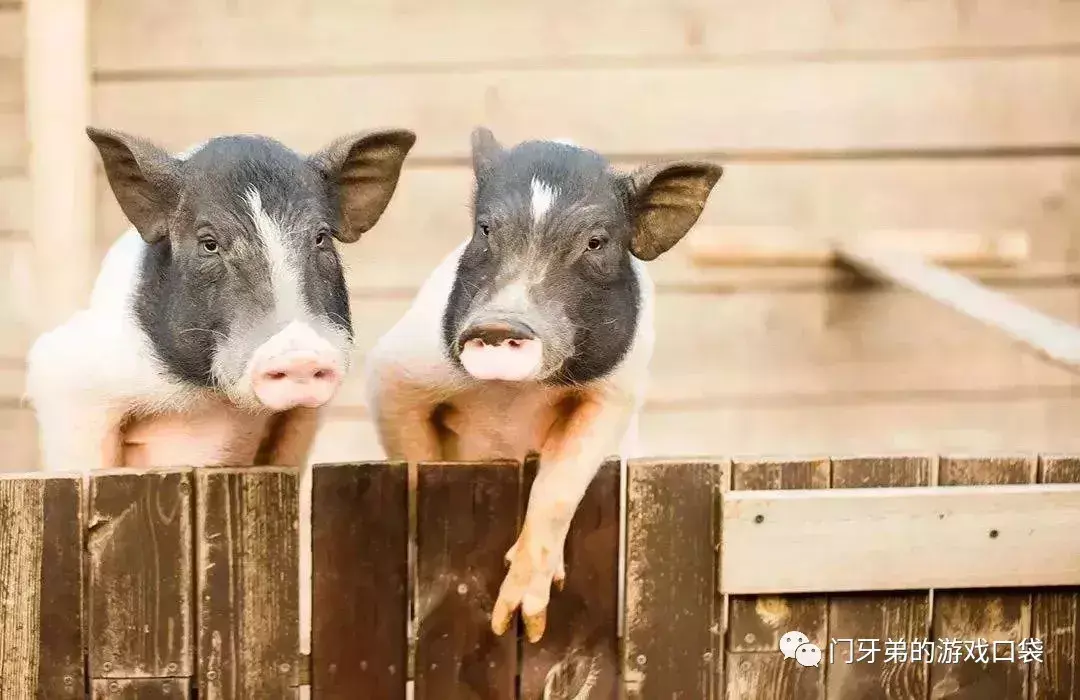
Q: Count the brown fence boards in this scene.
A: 11